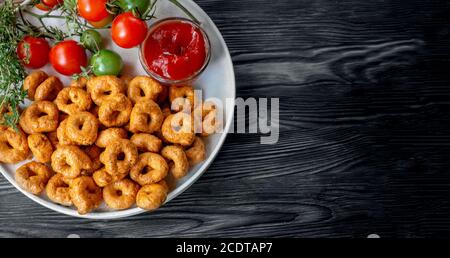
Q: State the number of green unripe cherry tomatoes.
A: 3